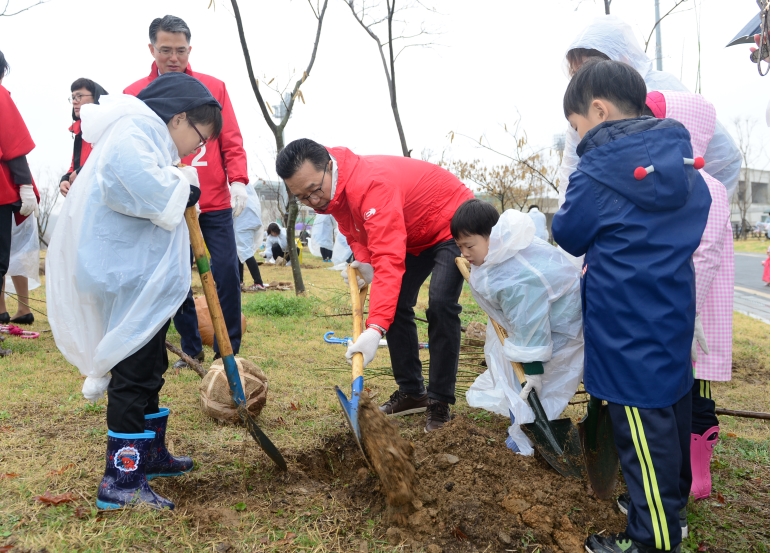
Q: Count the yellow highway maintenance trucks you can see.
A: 0